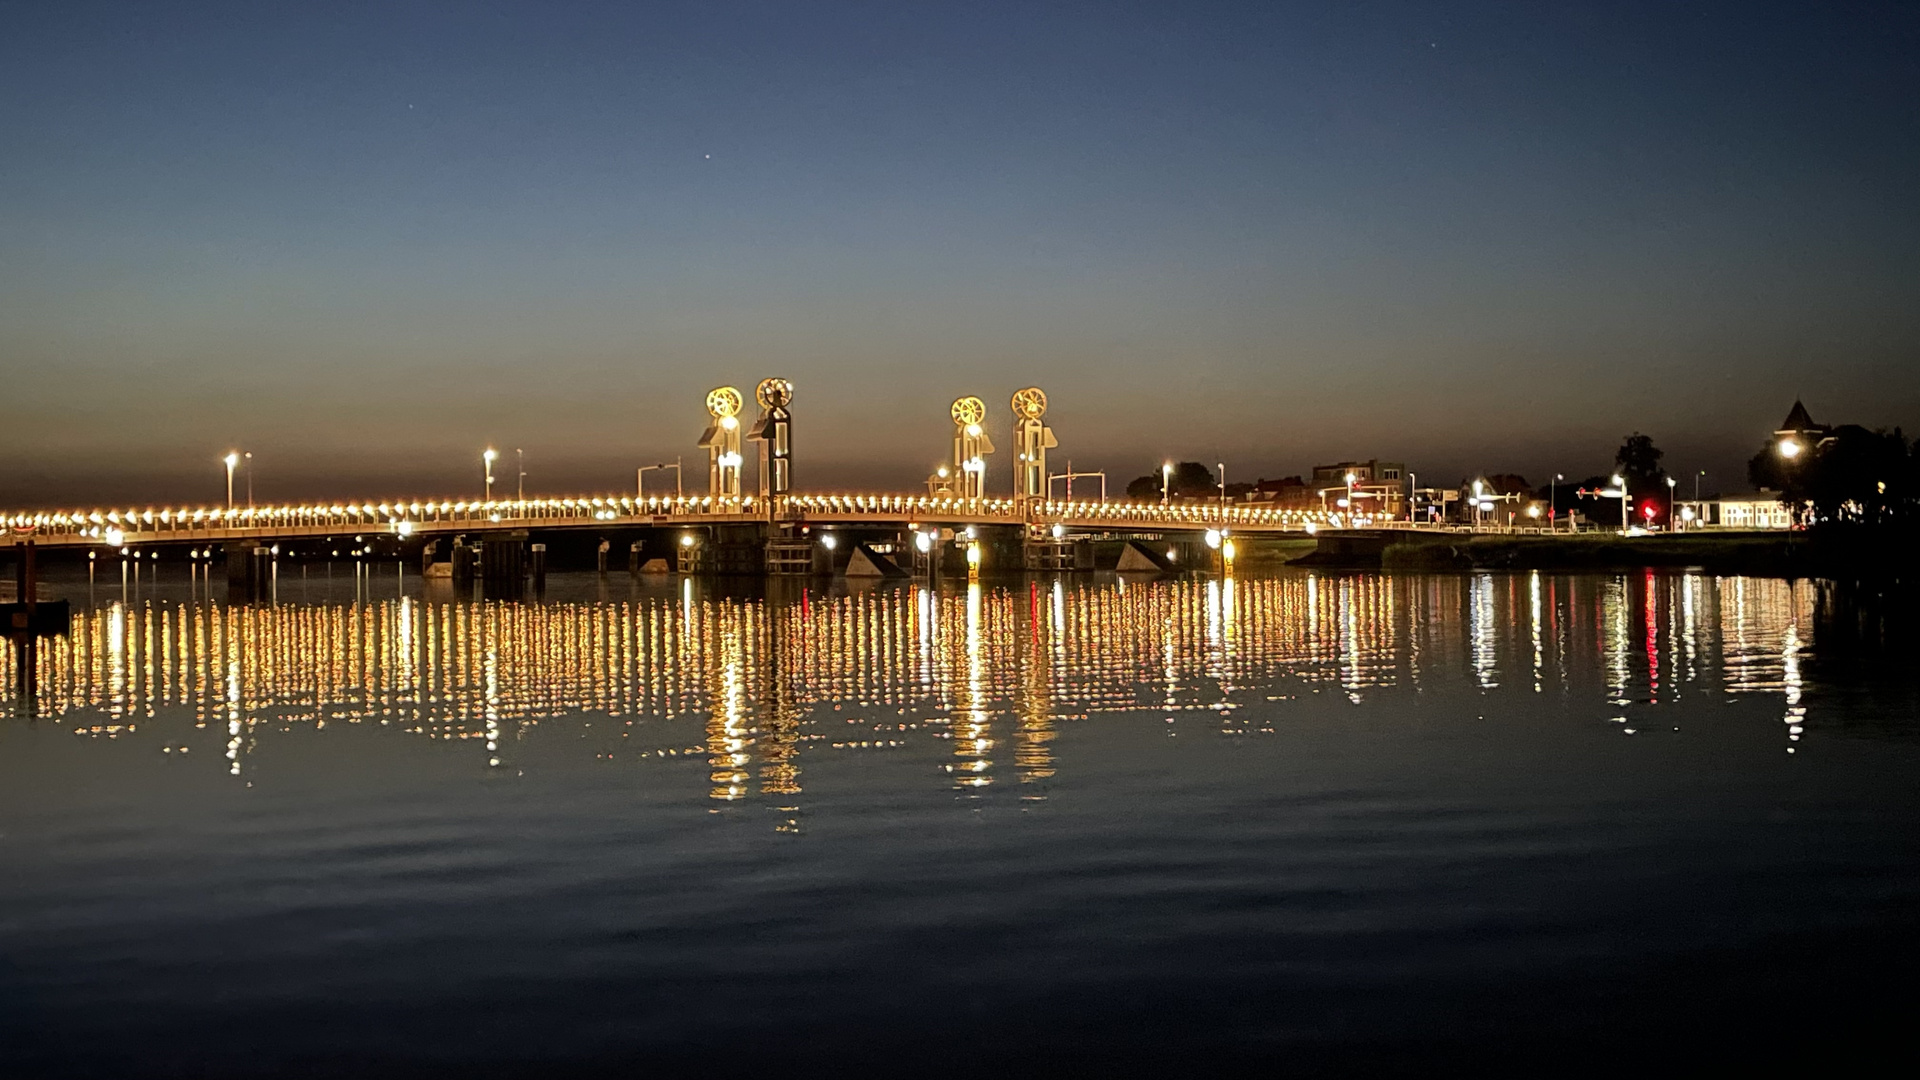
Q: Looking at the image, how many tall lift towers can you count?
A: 4